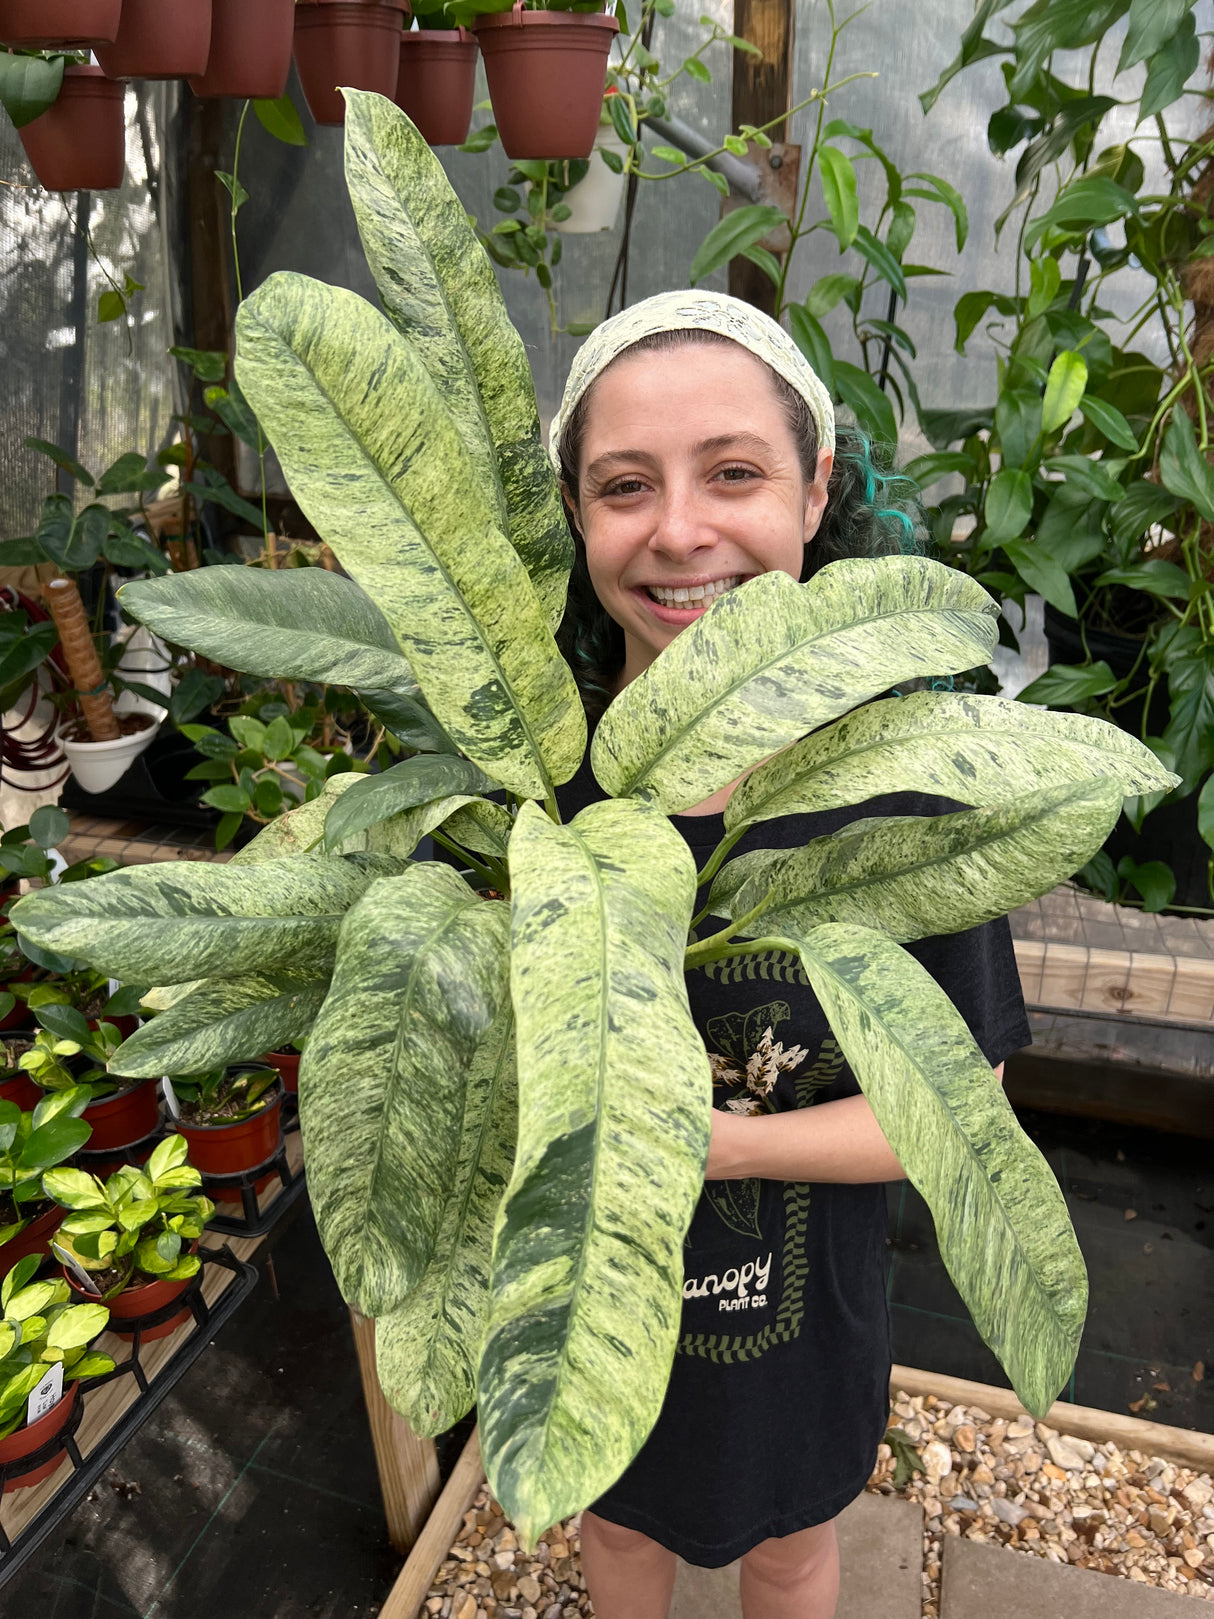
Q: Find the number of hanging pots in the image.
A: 8